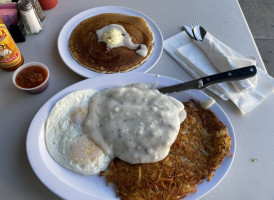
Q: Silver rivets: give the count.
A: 3